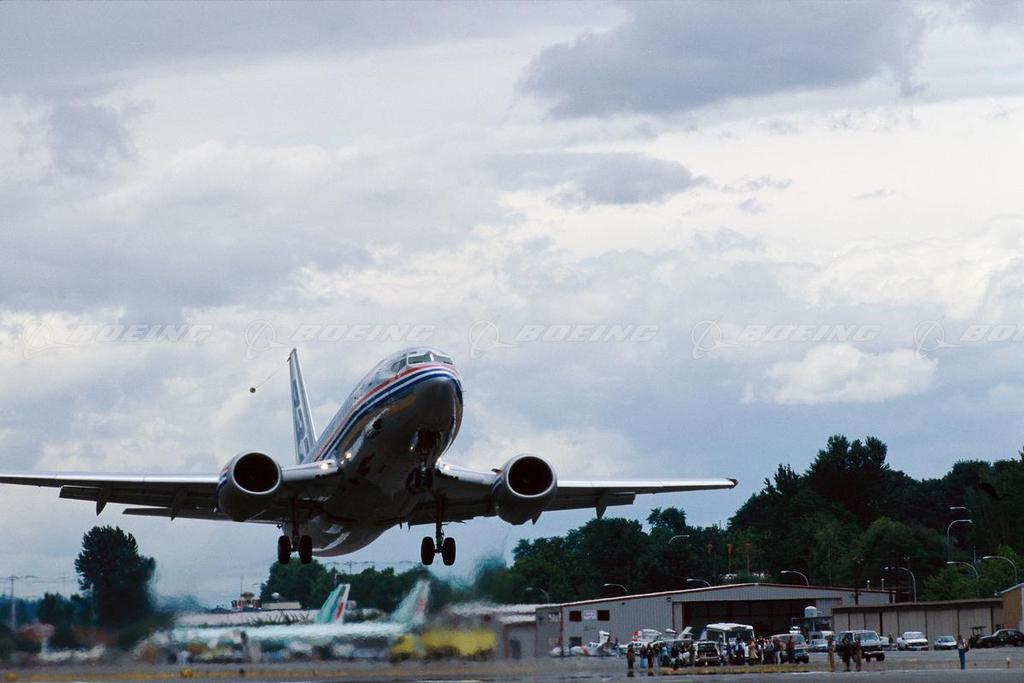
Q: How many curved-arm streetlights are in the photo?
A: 10